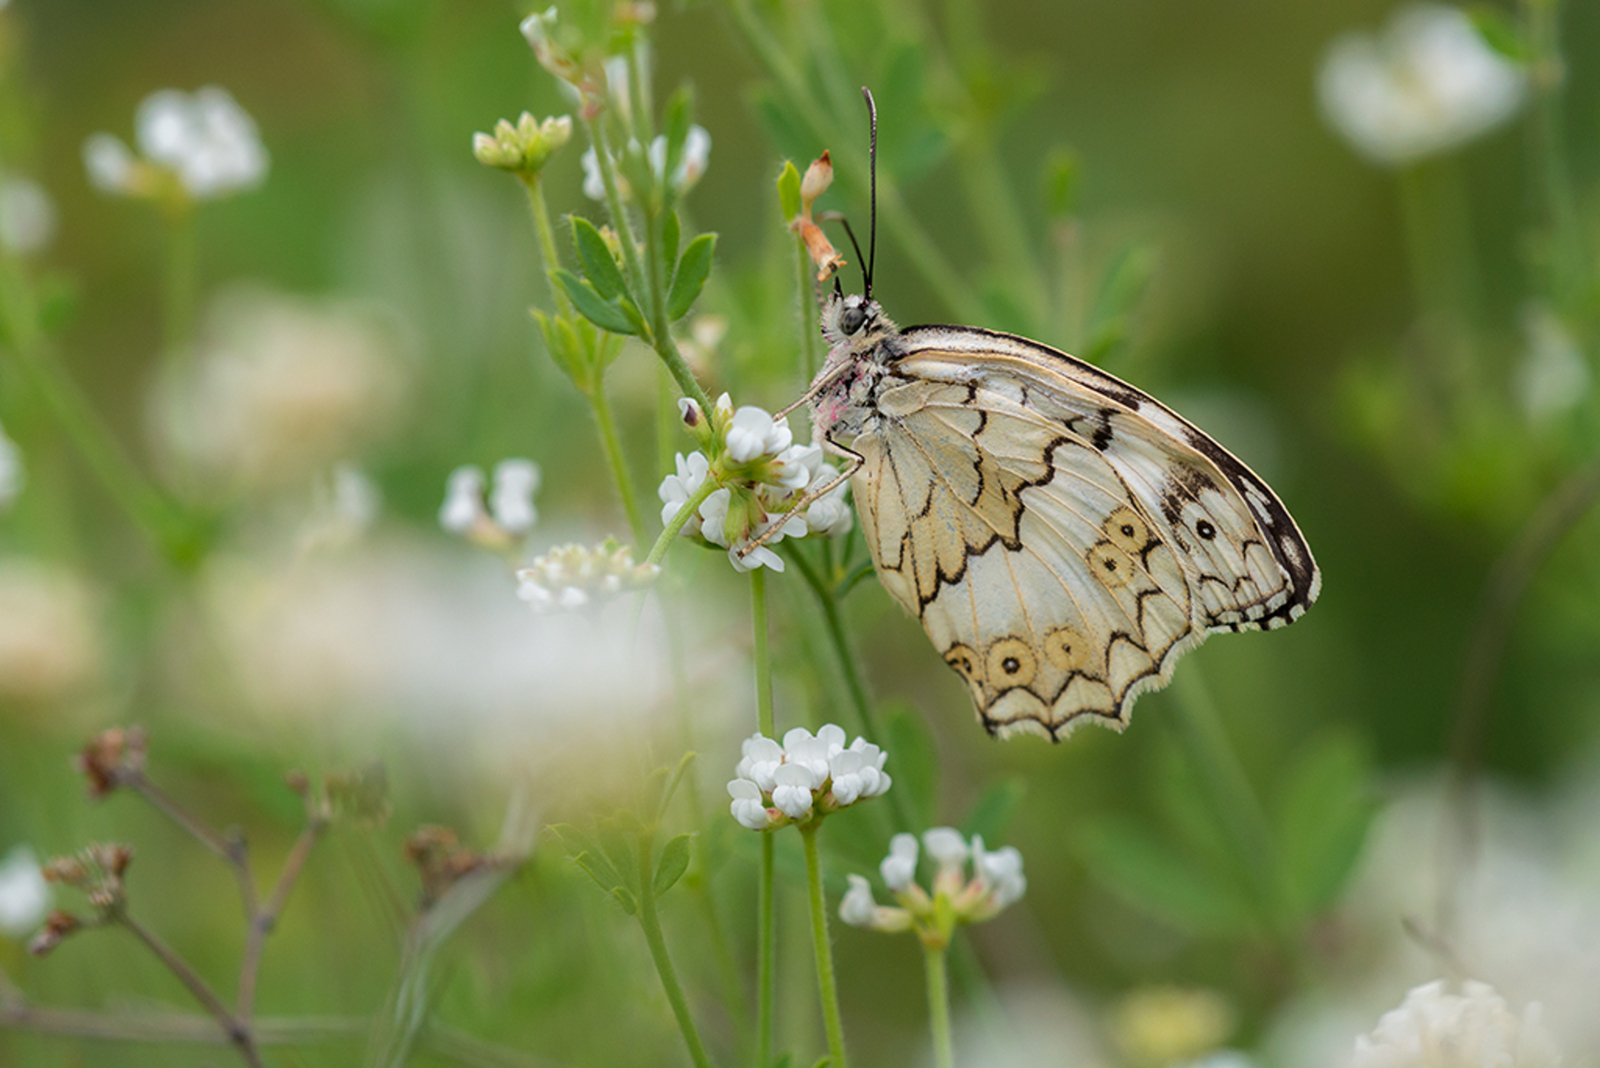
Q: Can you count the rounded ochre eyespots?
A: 5